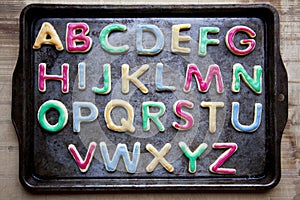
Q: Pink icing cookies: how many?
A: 7